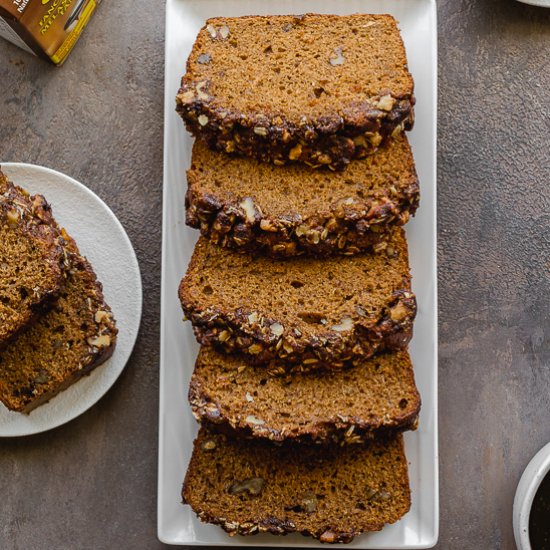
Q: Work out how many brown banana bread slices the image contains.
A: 7